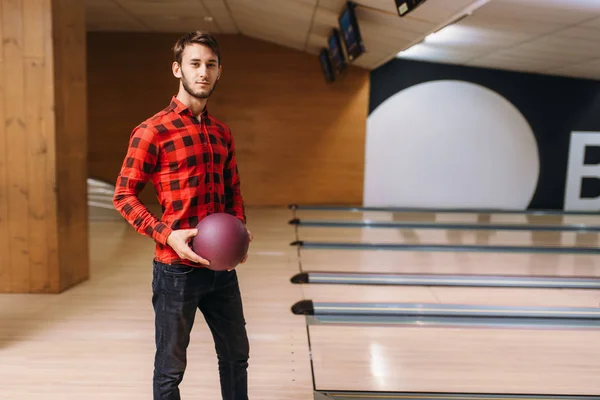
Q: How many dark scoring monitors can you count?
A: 4